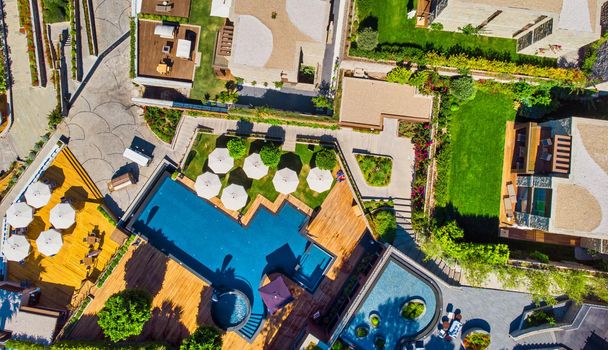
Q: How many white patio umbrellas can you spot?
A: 11